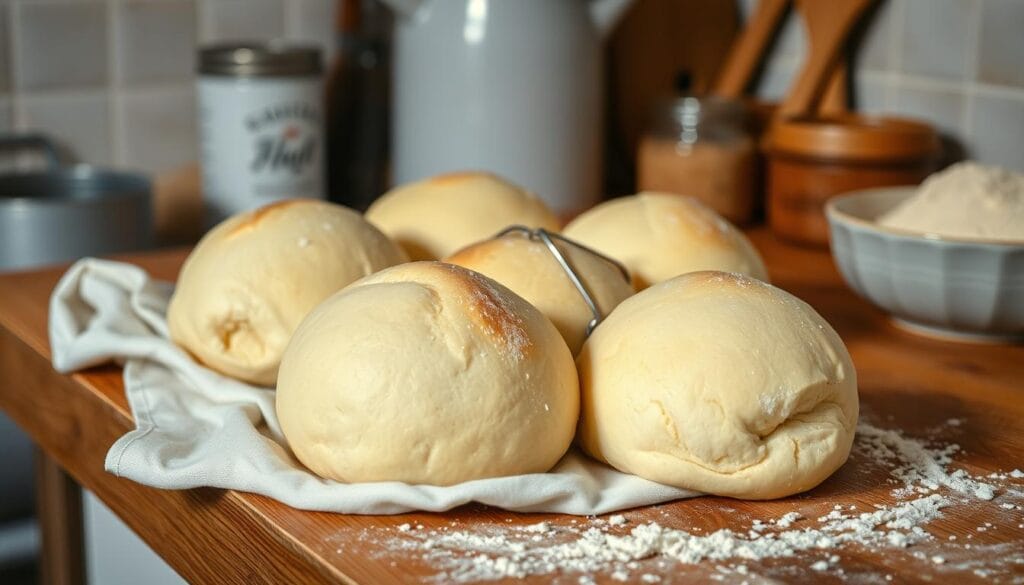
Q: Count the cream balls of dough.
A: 6